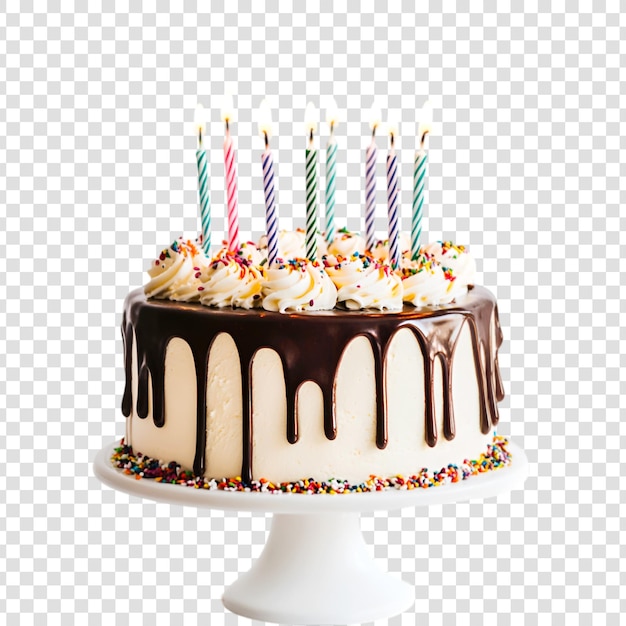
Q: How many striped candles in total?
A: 8